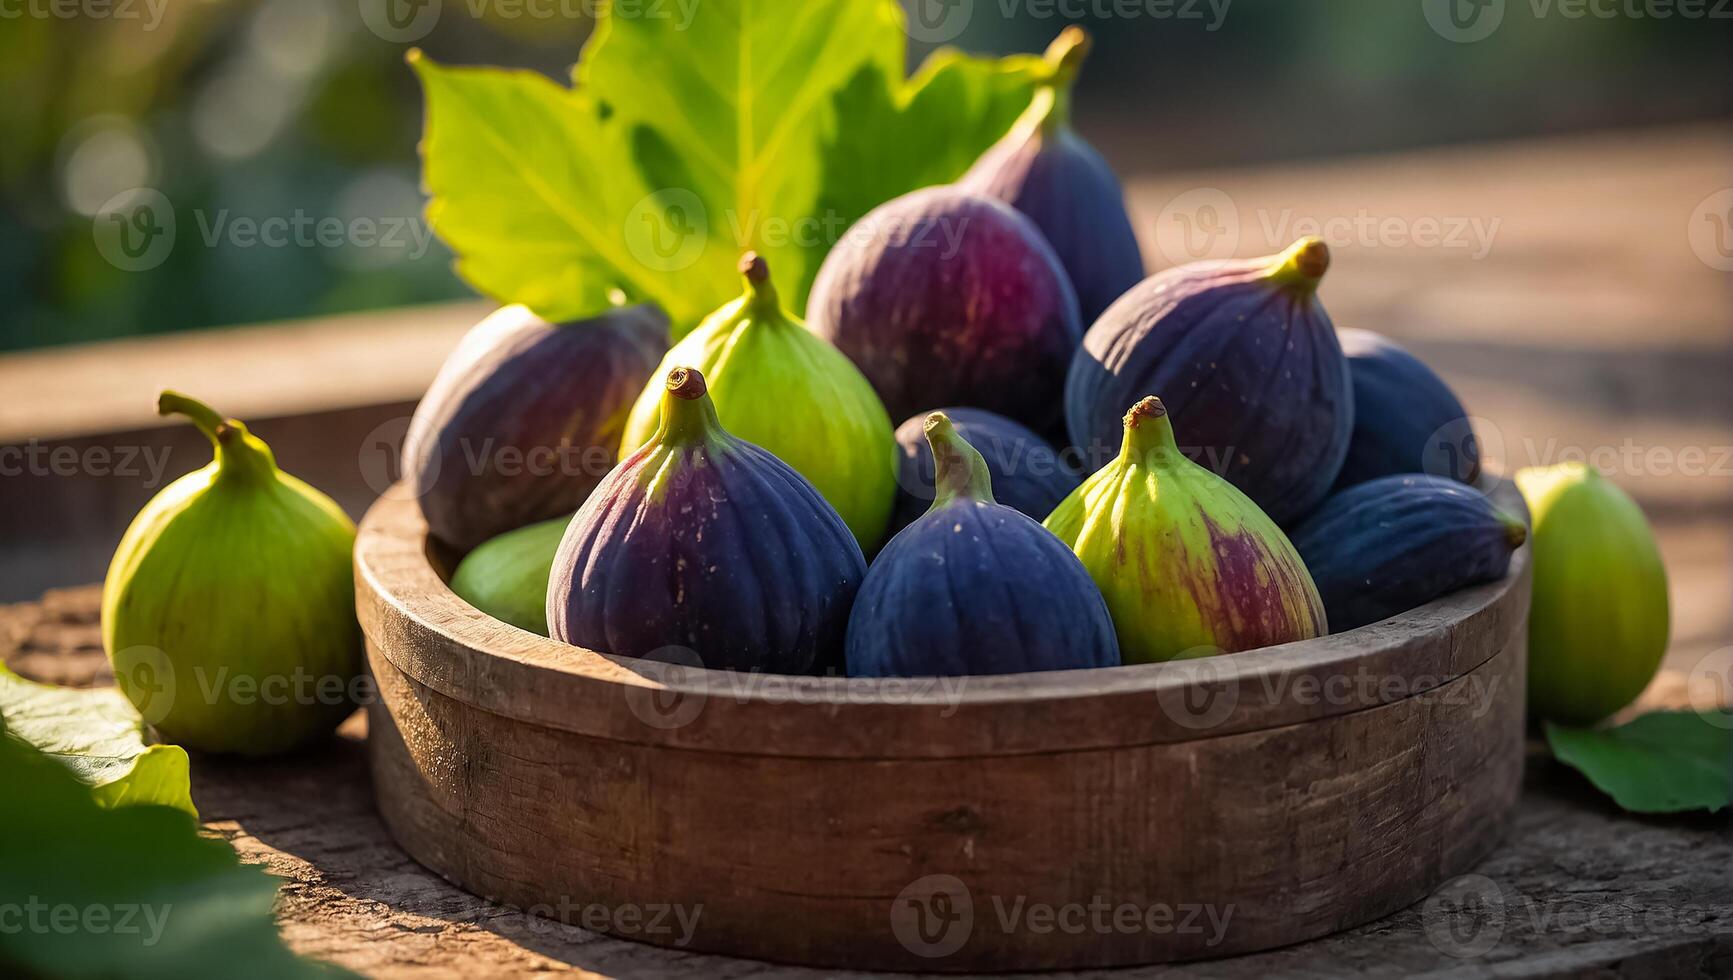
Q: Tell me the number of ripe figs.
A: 9